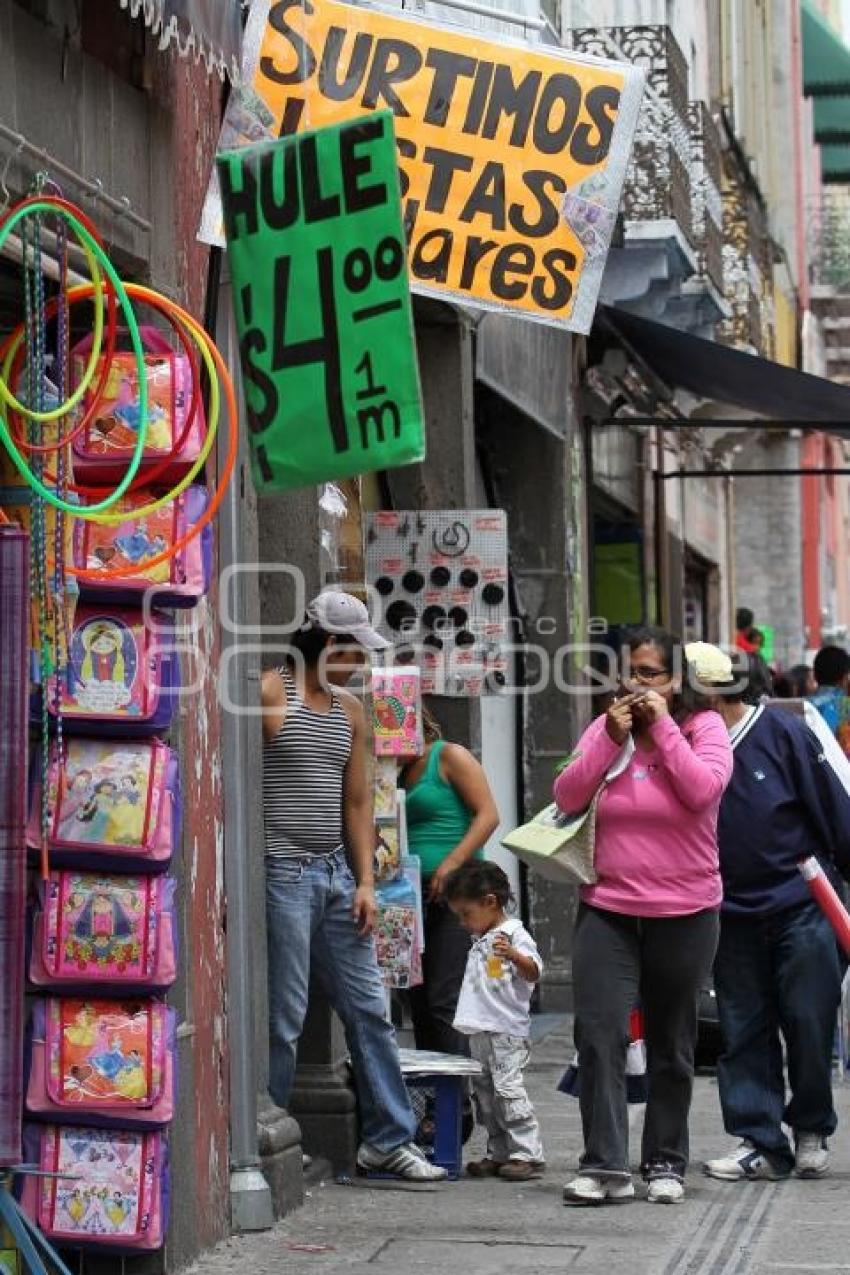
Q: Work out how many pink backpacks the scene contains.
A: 7